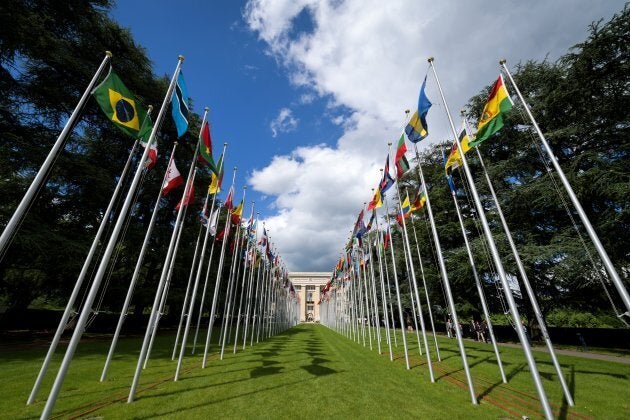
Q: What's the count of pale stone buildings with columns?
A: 1